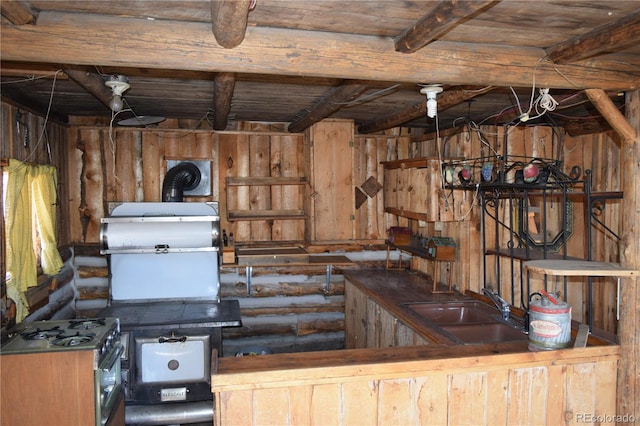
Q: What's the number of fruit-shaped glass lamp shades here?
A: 4